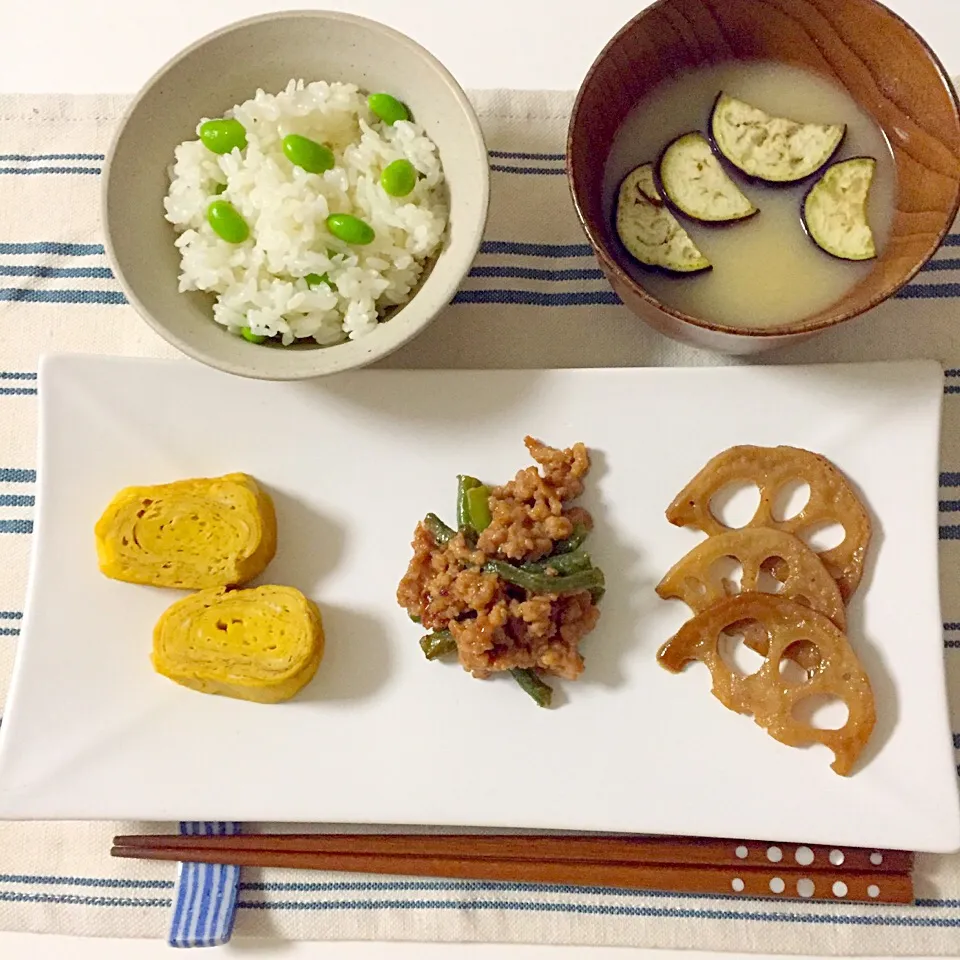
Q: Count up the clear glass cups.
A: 0